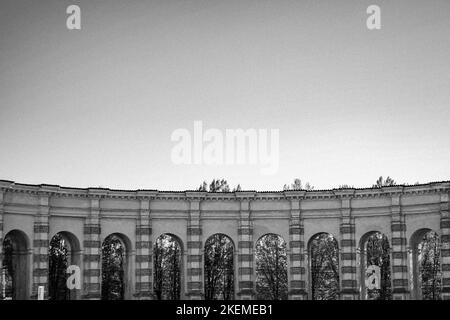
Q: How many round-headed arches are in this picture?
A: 9